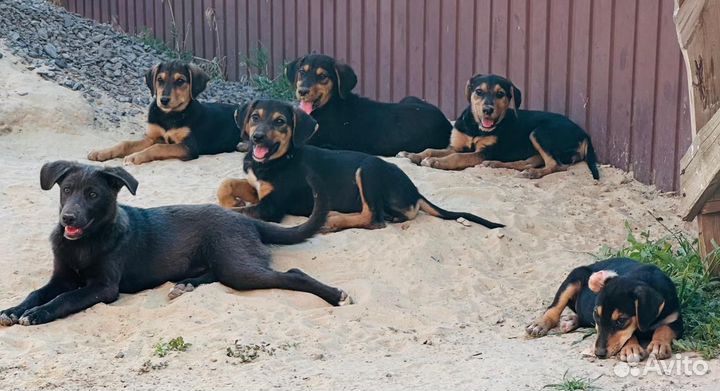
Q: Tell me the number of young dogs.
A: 6